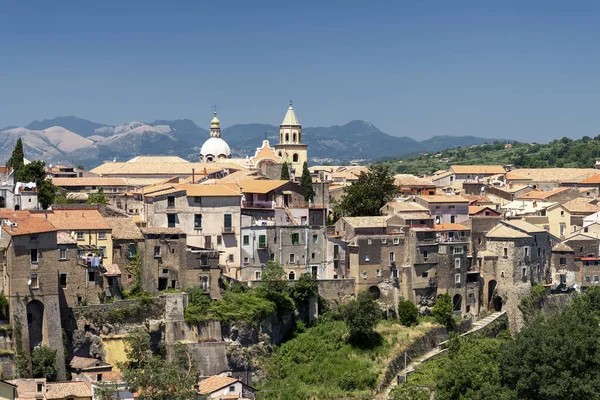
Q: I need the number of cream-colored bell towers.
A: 1